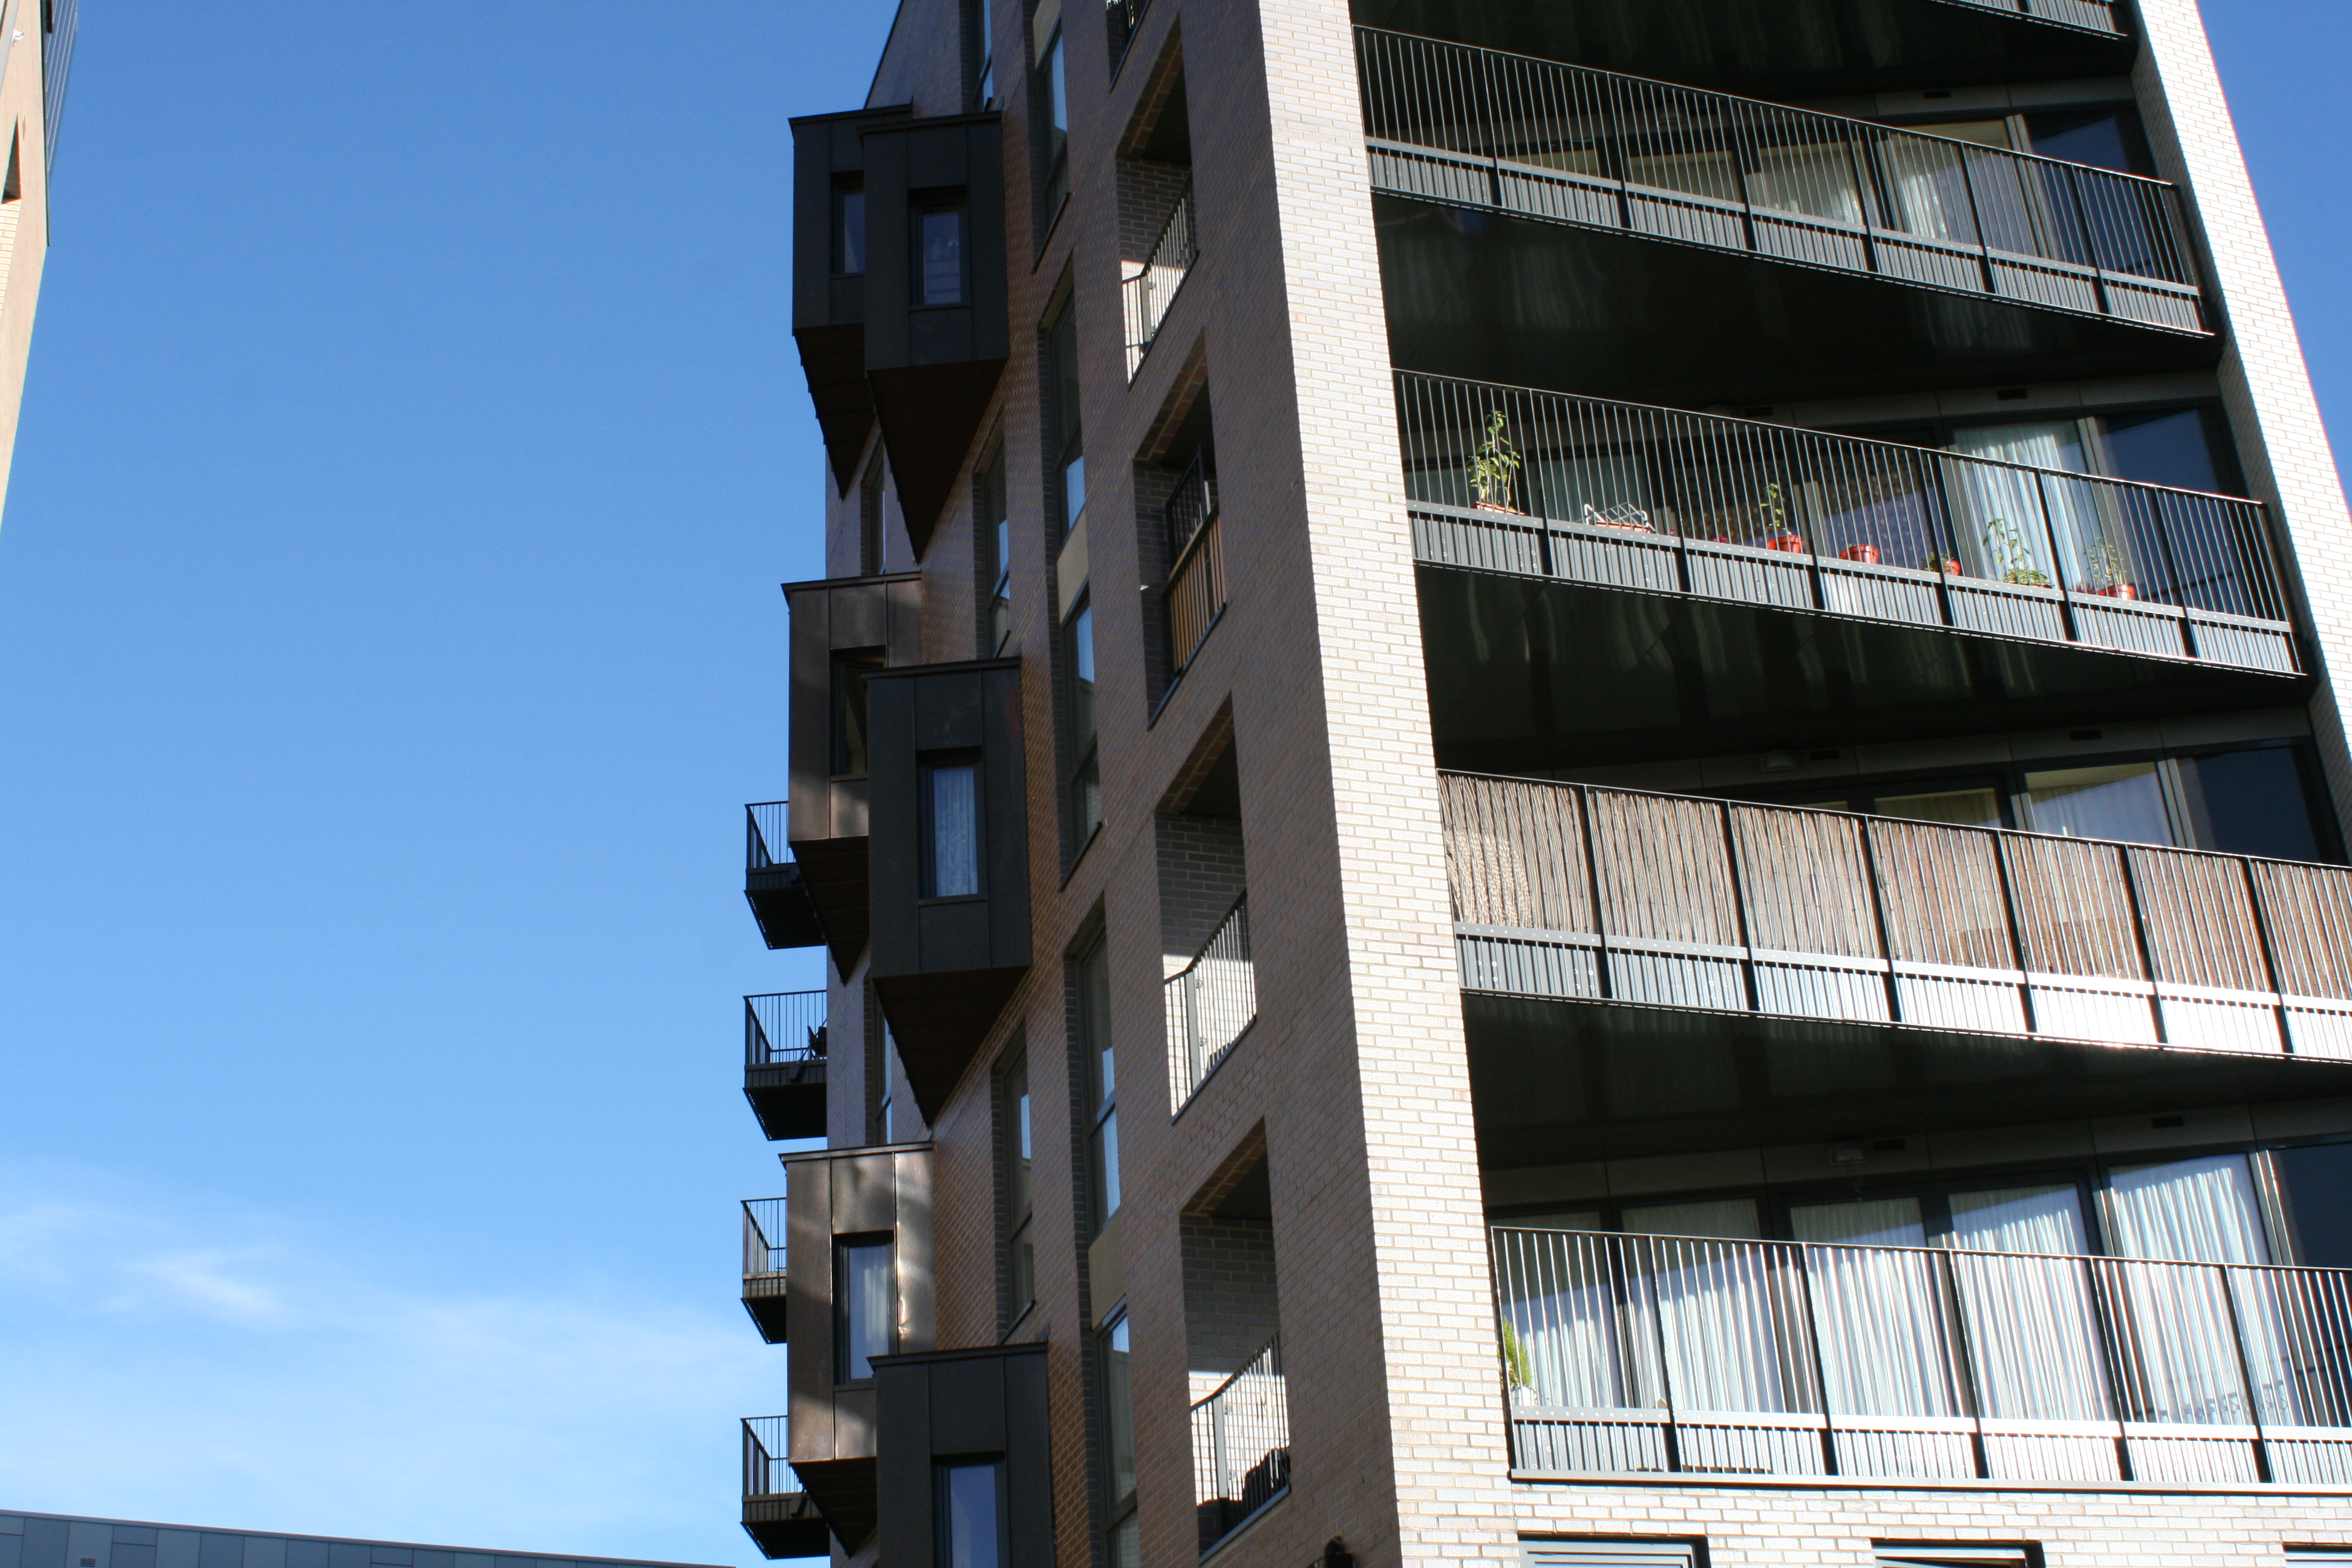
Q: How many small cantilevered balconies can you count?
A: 4